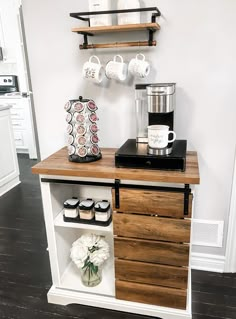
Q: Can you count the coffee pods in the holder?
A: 15